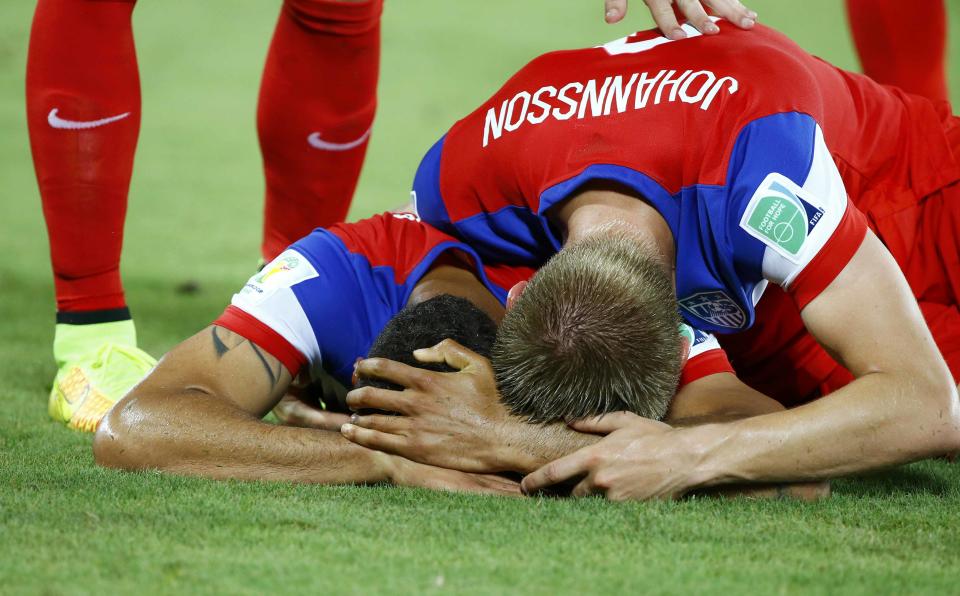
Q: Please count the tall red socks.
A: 3